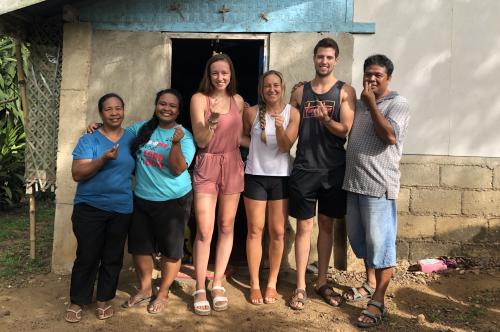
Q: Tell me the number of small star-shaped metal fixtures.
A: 3